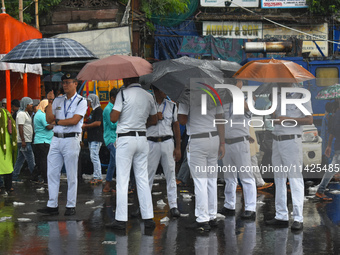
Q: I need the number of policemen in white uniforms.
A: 6